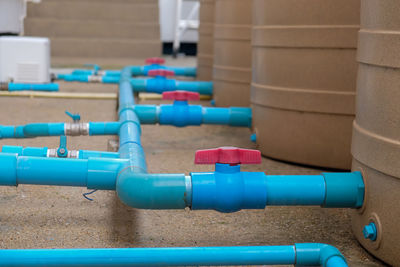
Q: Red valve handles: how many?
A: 4